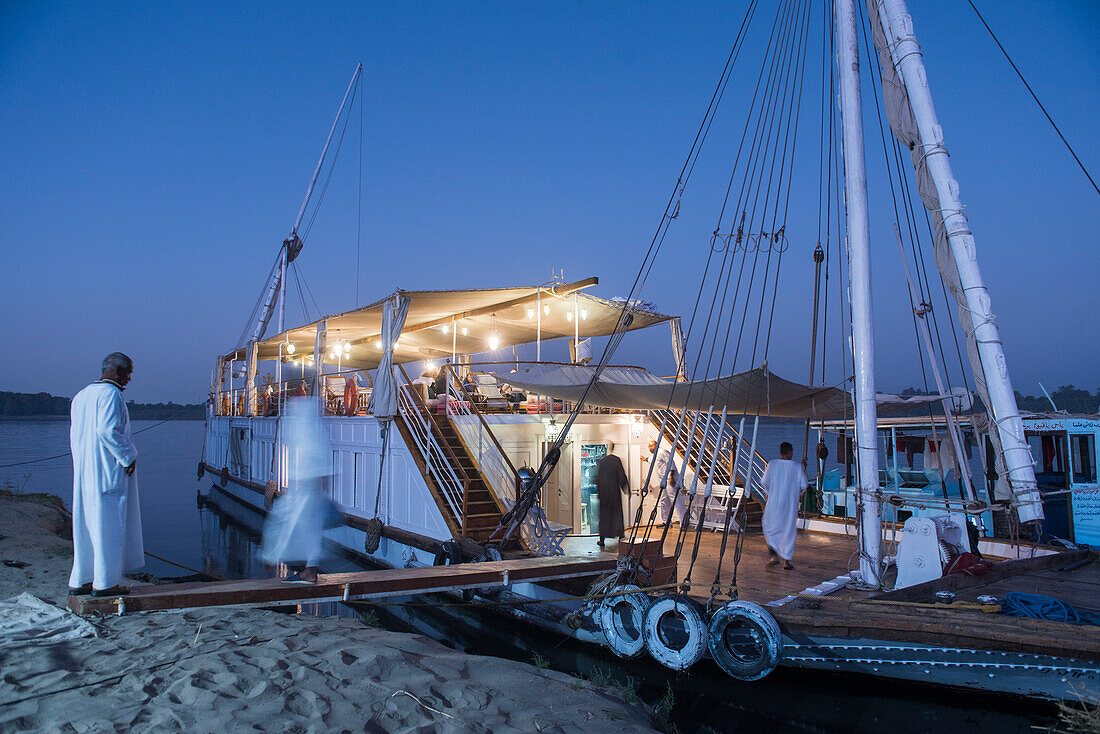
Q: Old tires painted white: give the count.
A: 3